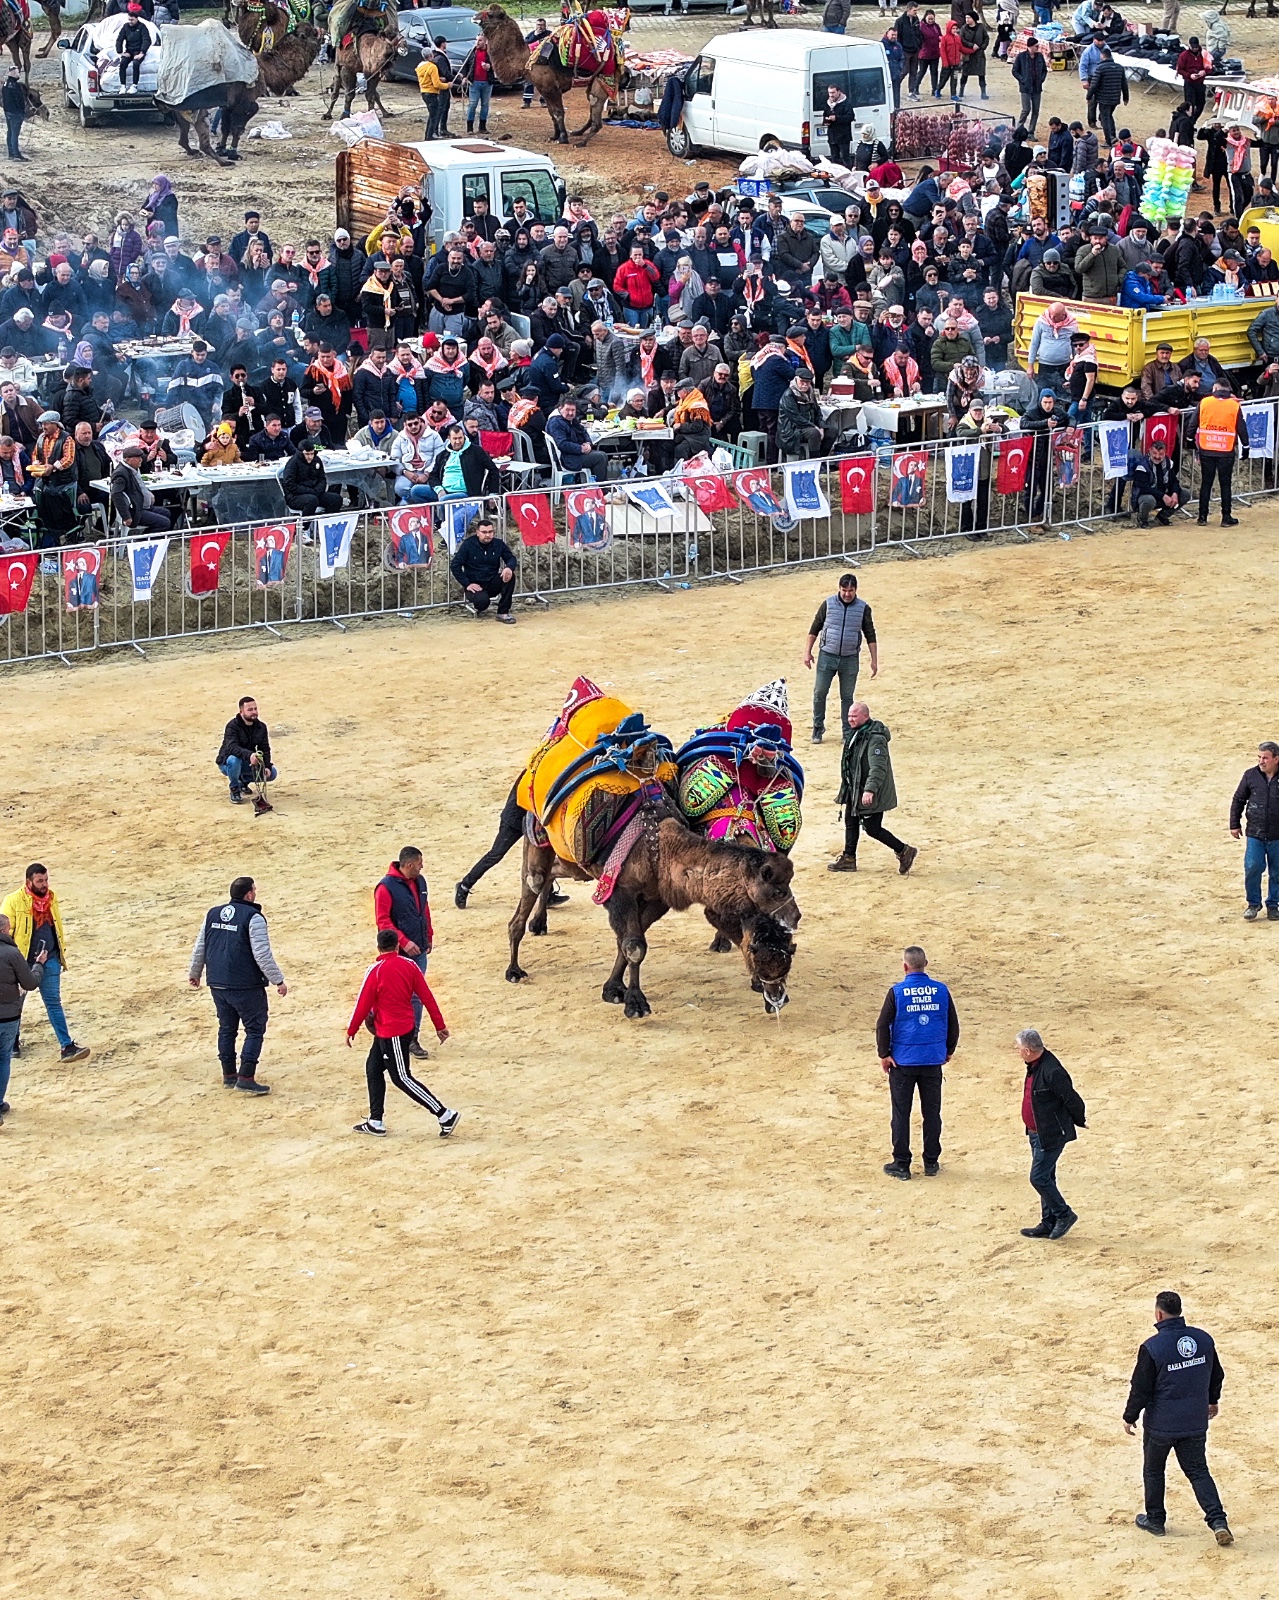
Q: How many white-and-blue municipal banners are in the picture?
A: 8